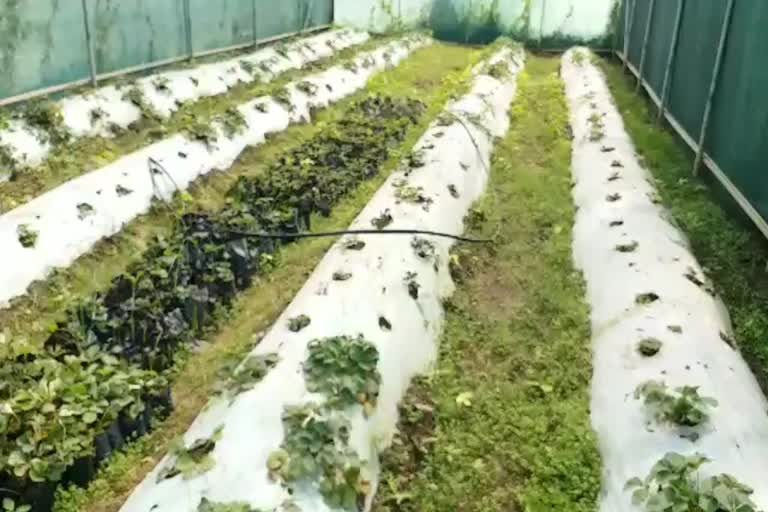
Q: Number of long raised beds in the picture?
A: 4